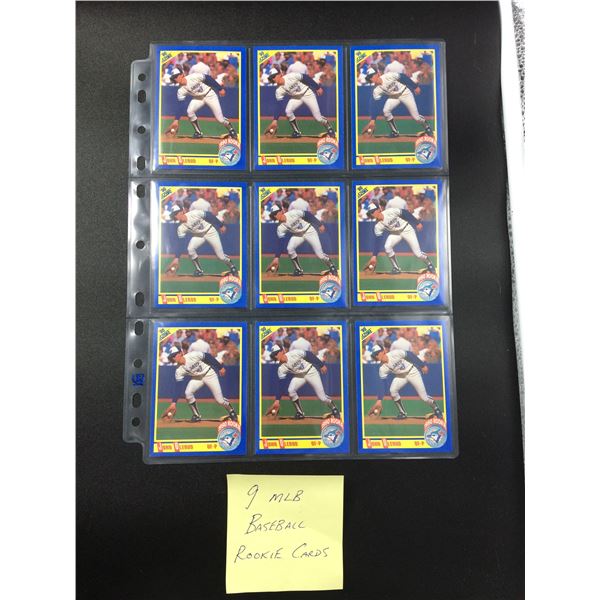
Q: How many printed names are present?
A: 9